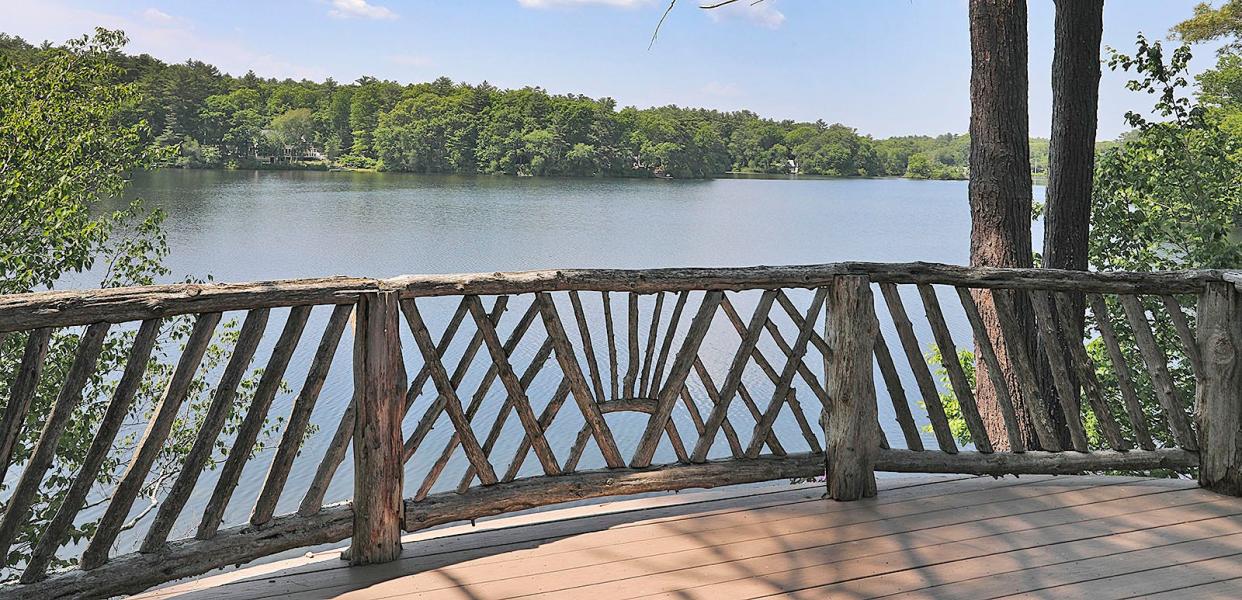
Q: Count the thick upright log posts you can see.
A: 3